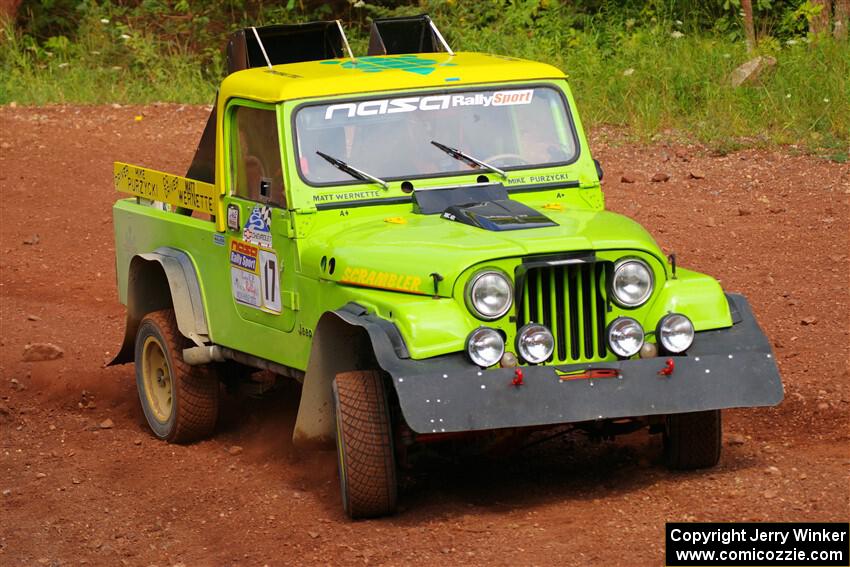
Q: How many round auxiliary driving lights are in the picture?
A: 4